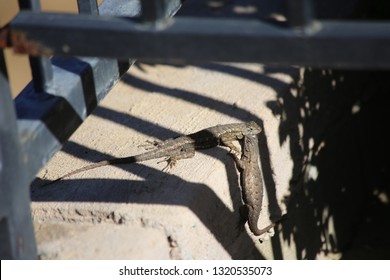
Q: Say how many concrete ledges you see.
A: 1